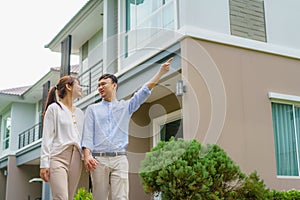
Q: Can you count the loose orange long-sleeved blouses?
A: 0